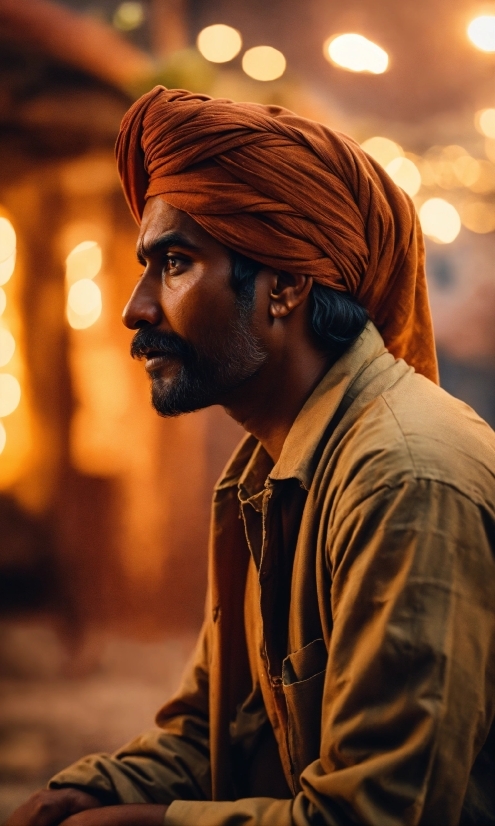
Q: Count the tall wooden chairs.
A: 0